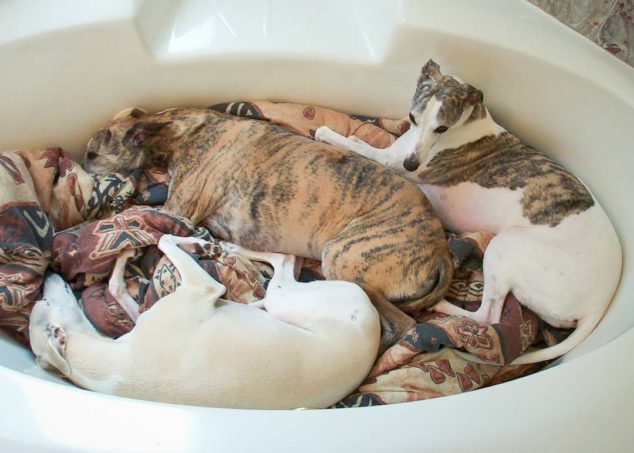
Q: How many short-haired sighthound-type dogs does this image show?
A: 3